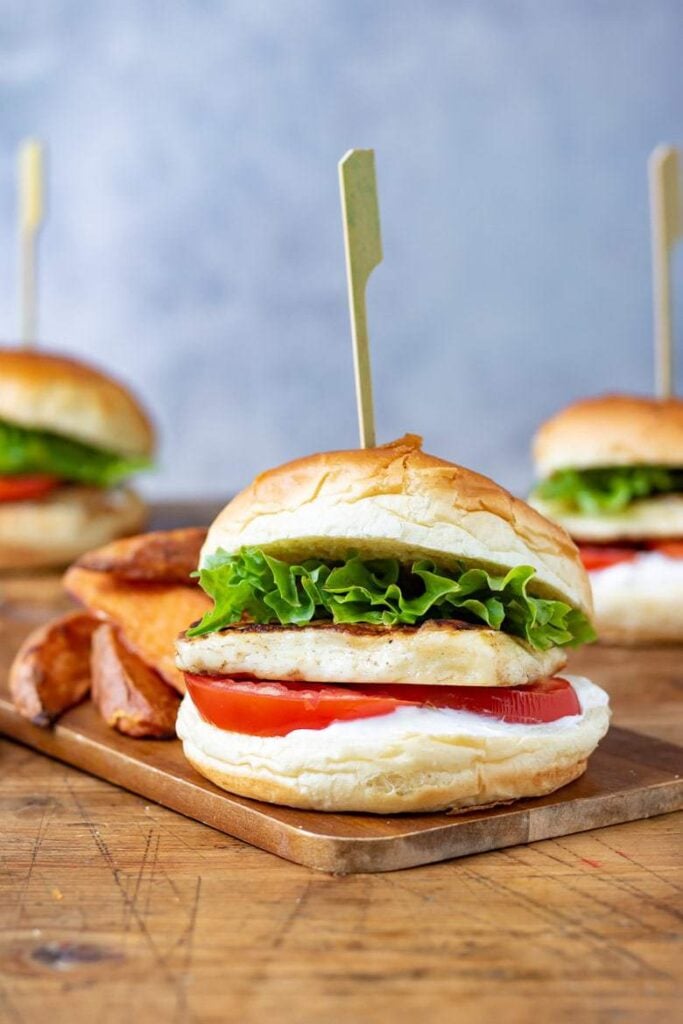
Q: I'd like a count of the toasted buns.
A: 3